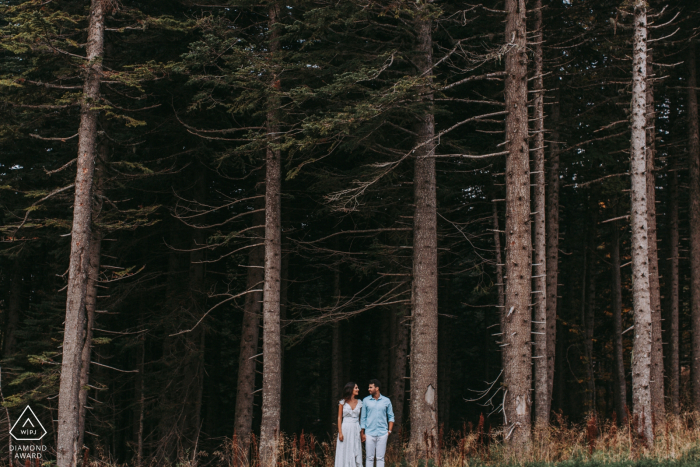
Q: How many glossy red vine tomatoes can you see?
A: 0